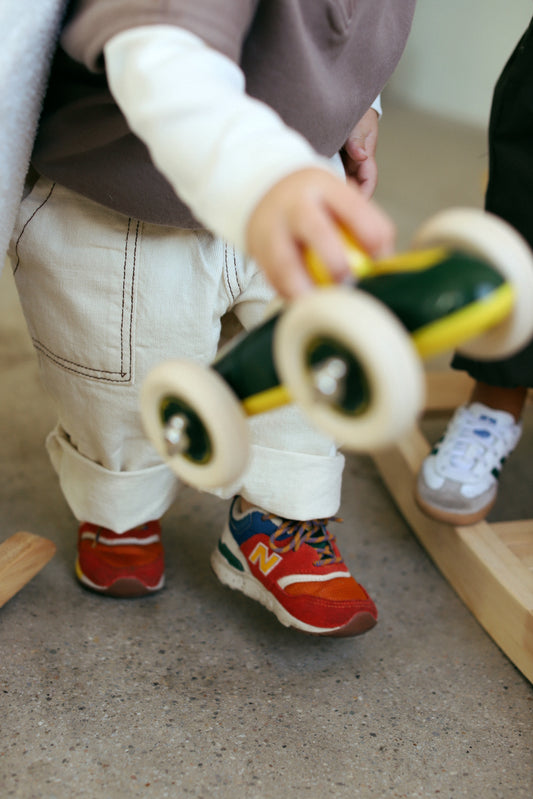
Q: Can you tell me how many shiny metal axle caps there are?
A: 2